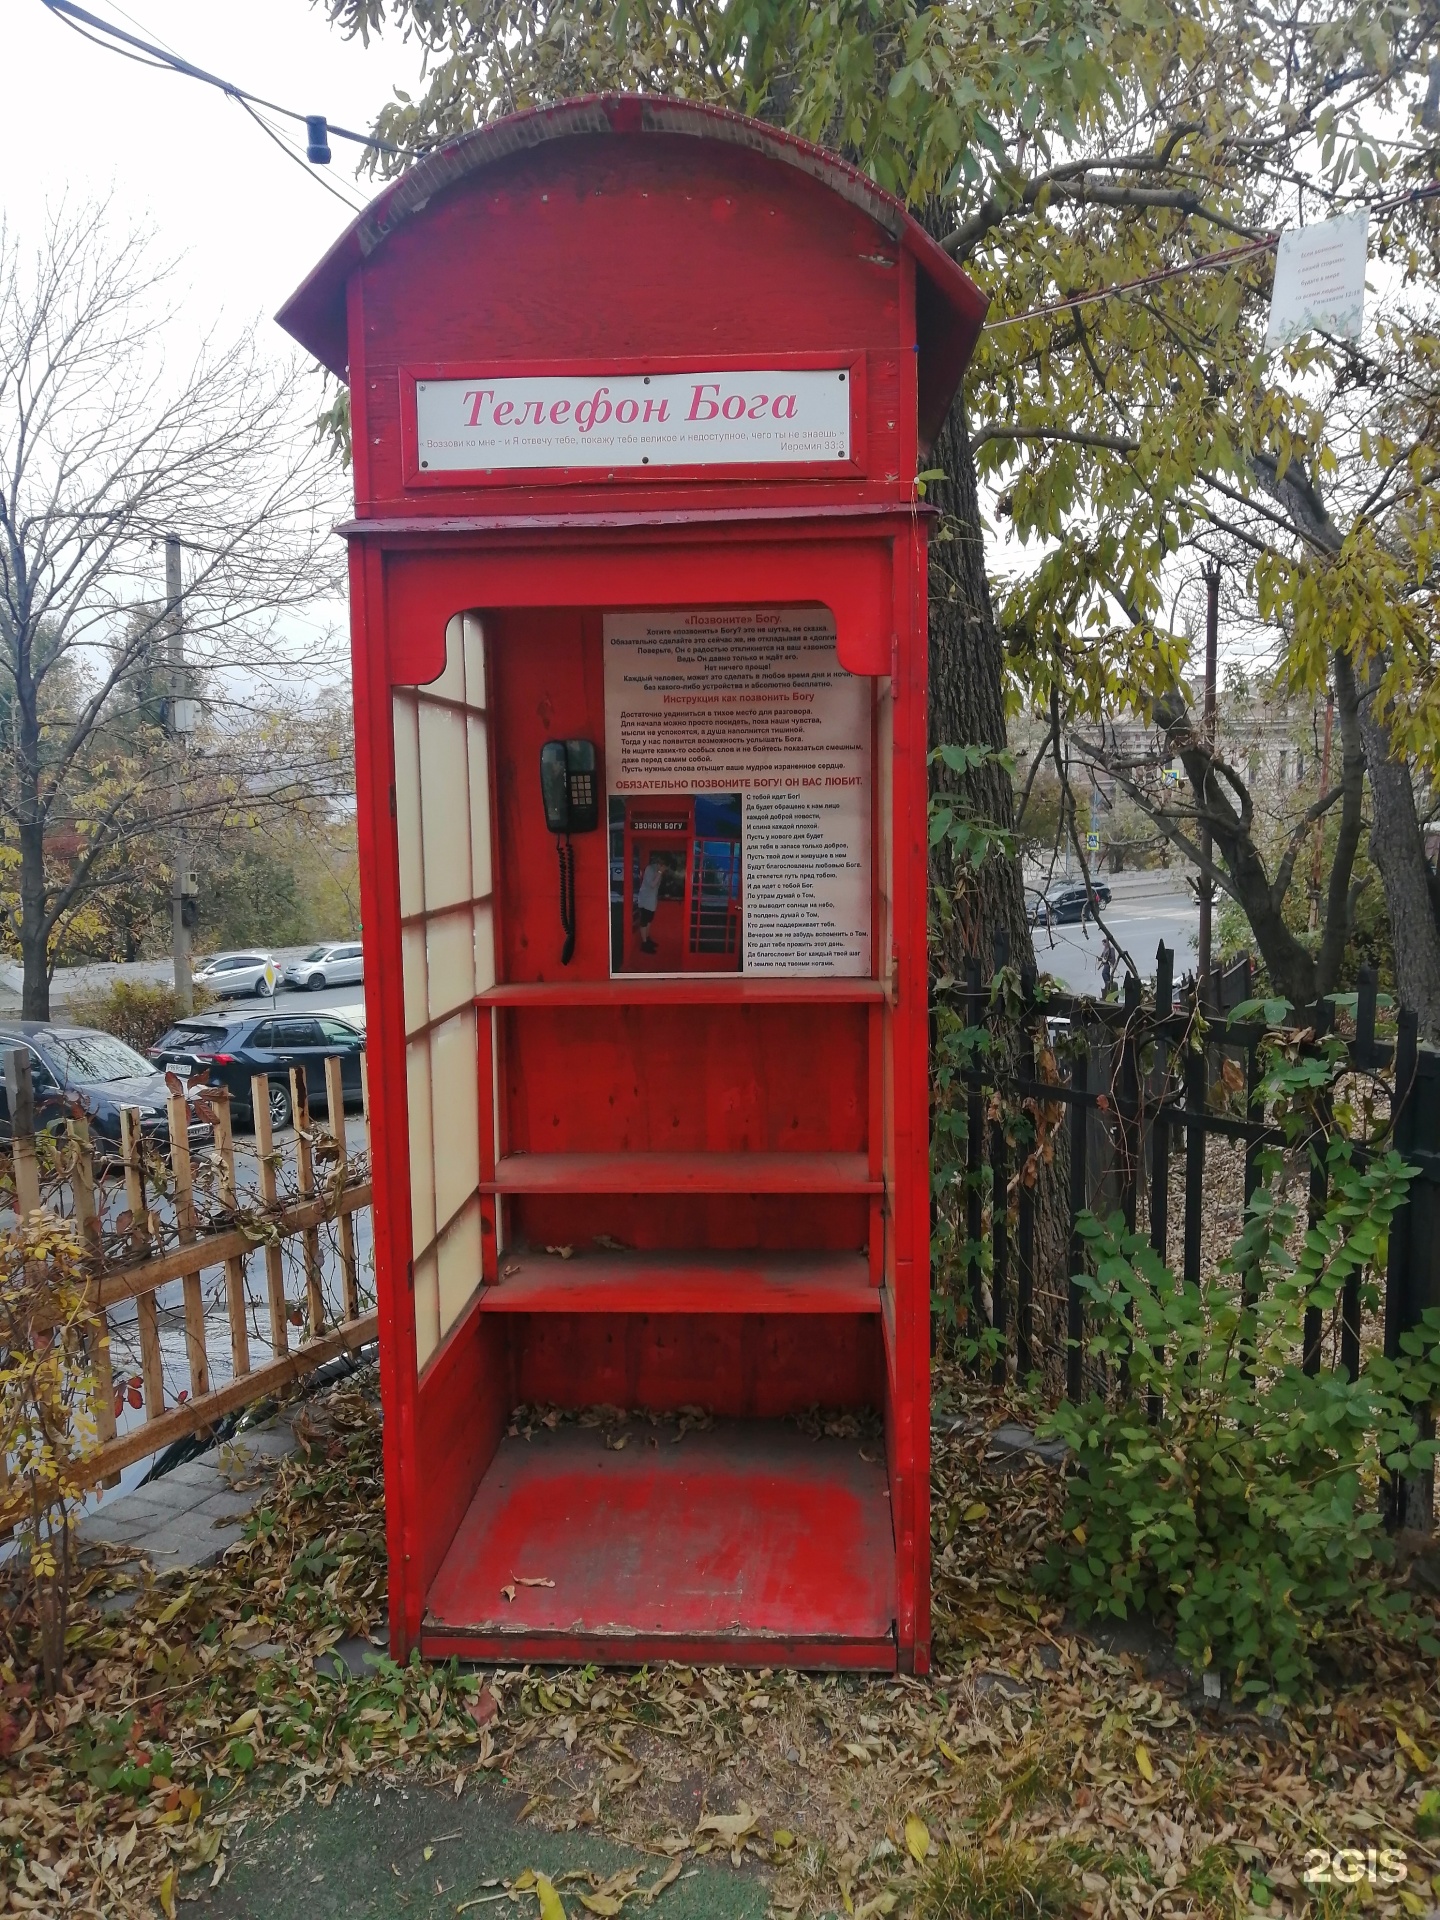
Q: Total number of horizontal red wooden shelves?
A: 3